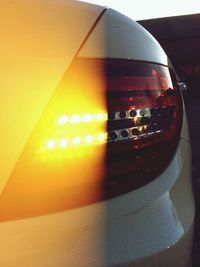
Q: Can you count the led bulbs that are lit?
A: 9